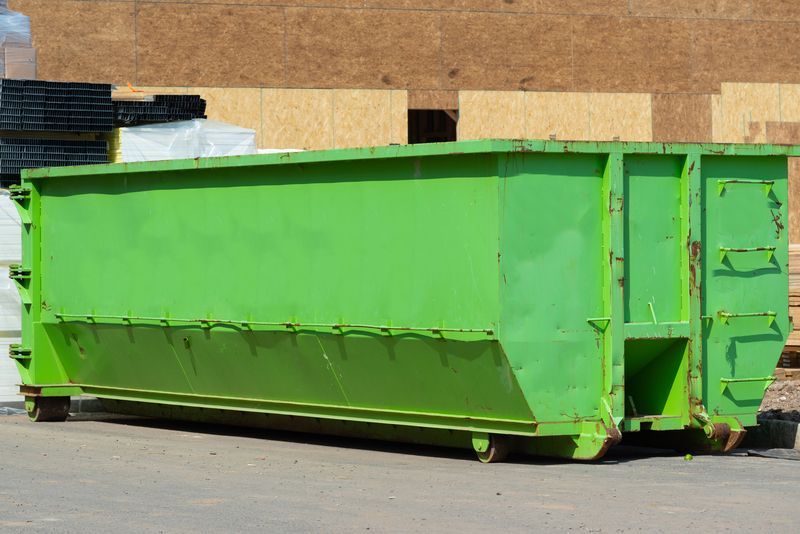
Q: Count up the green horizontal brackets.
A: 4